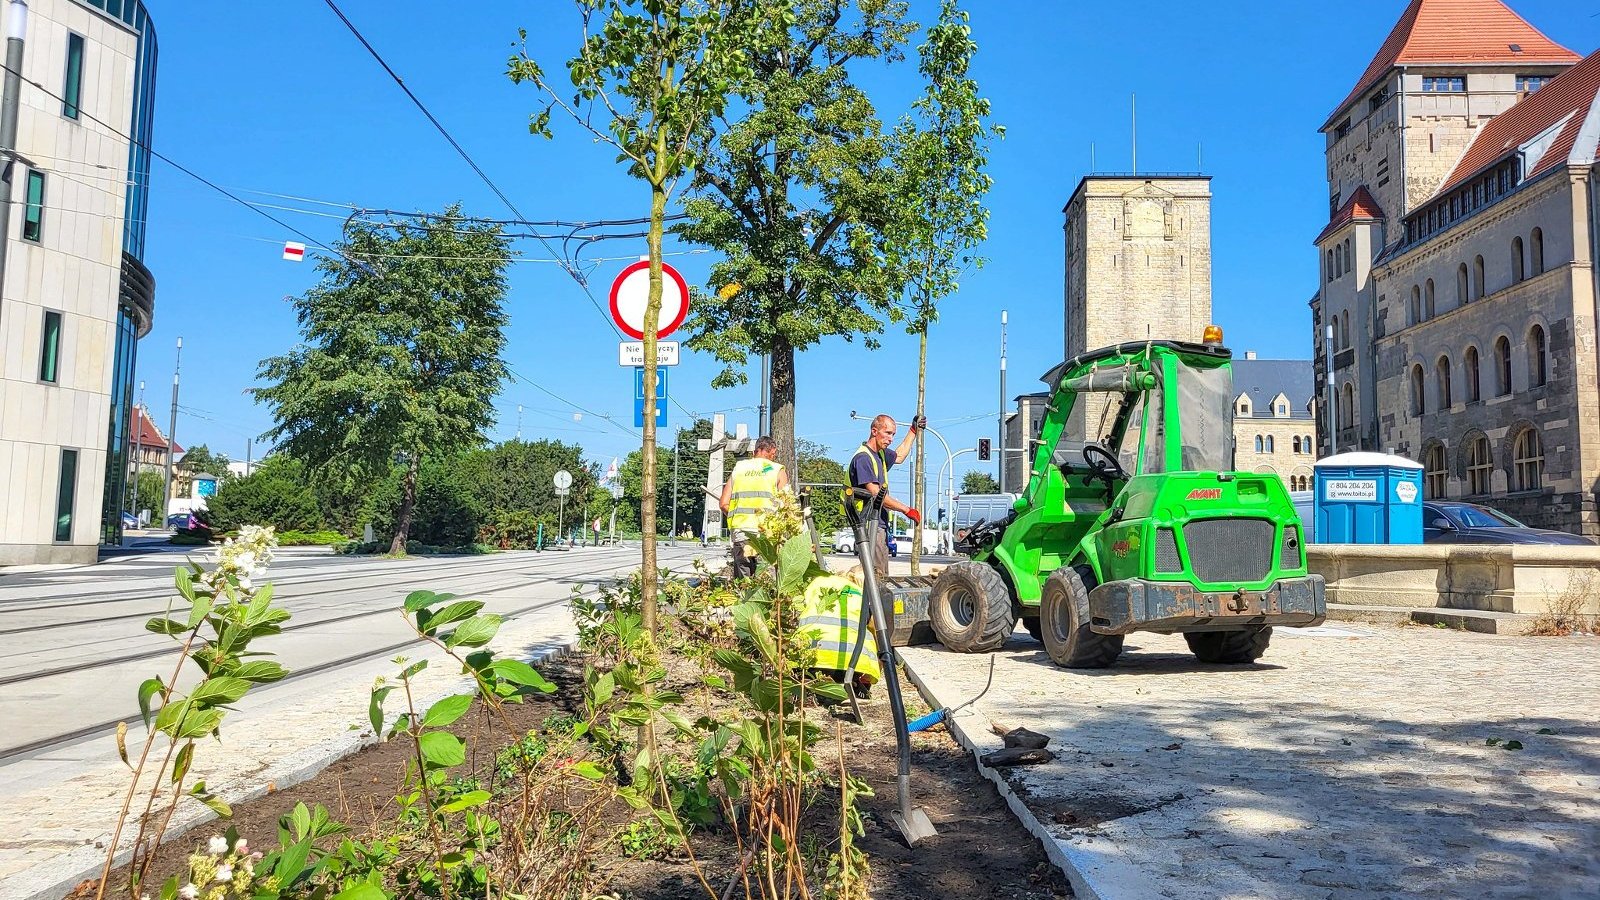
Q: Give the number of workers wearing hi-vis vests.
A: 3